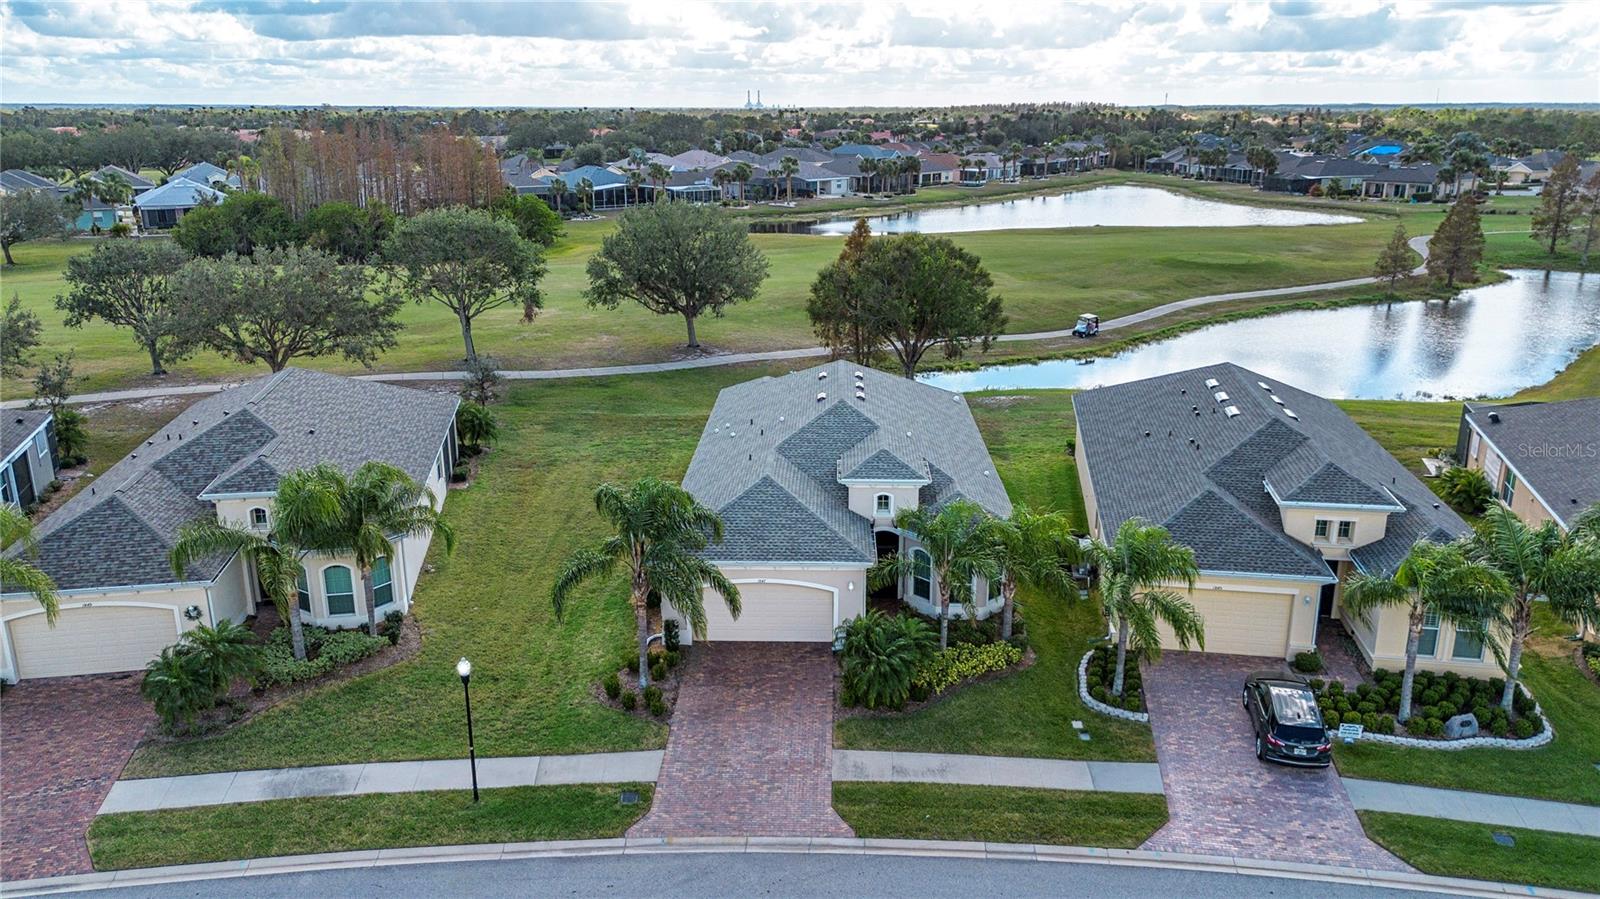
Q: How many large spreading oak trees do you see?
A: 5